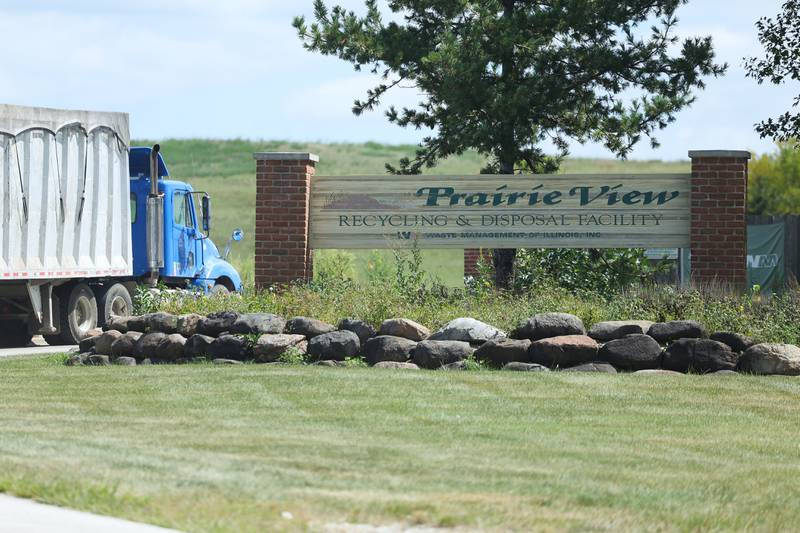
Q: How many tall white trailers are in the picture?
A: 1